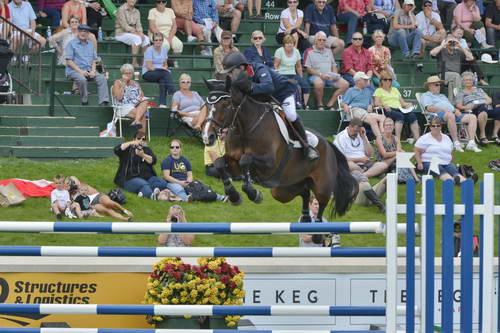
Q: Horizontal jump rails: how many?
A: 4